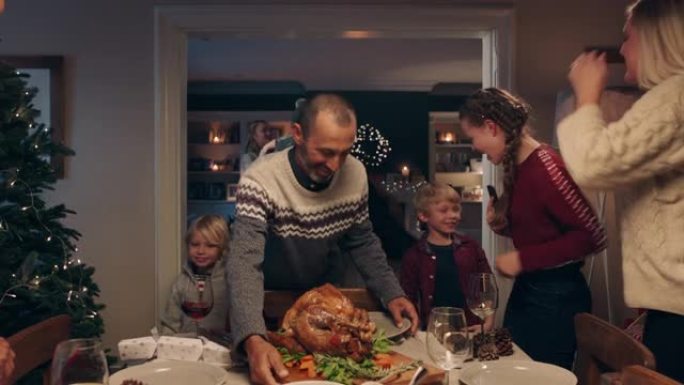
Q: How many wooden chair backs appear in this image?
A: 4